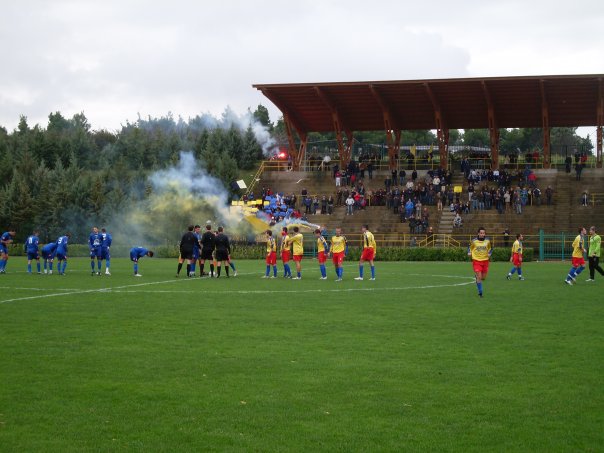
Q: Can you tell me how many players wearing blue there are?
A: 8